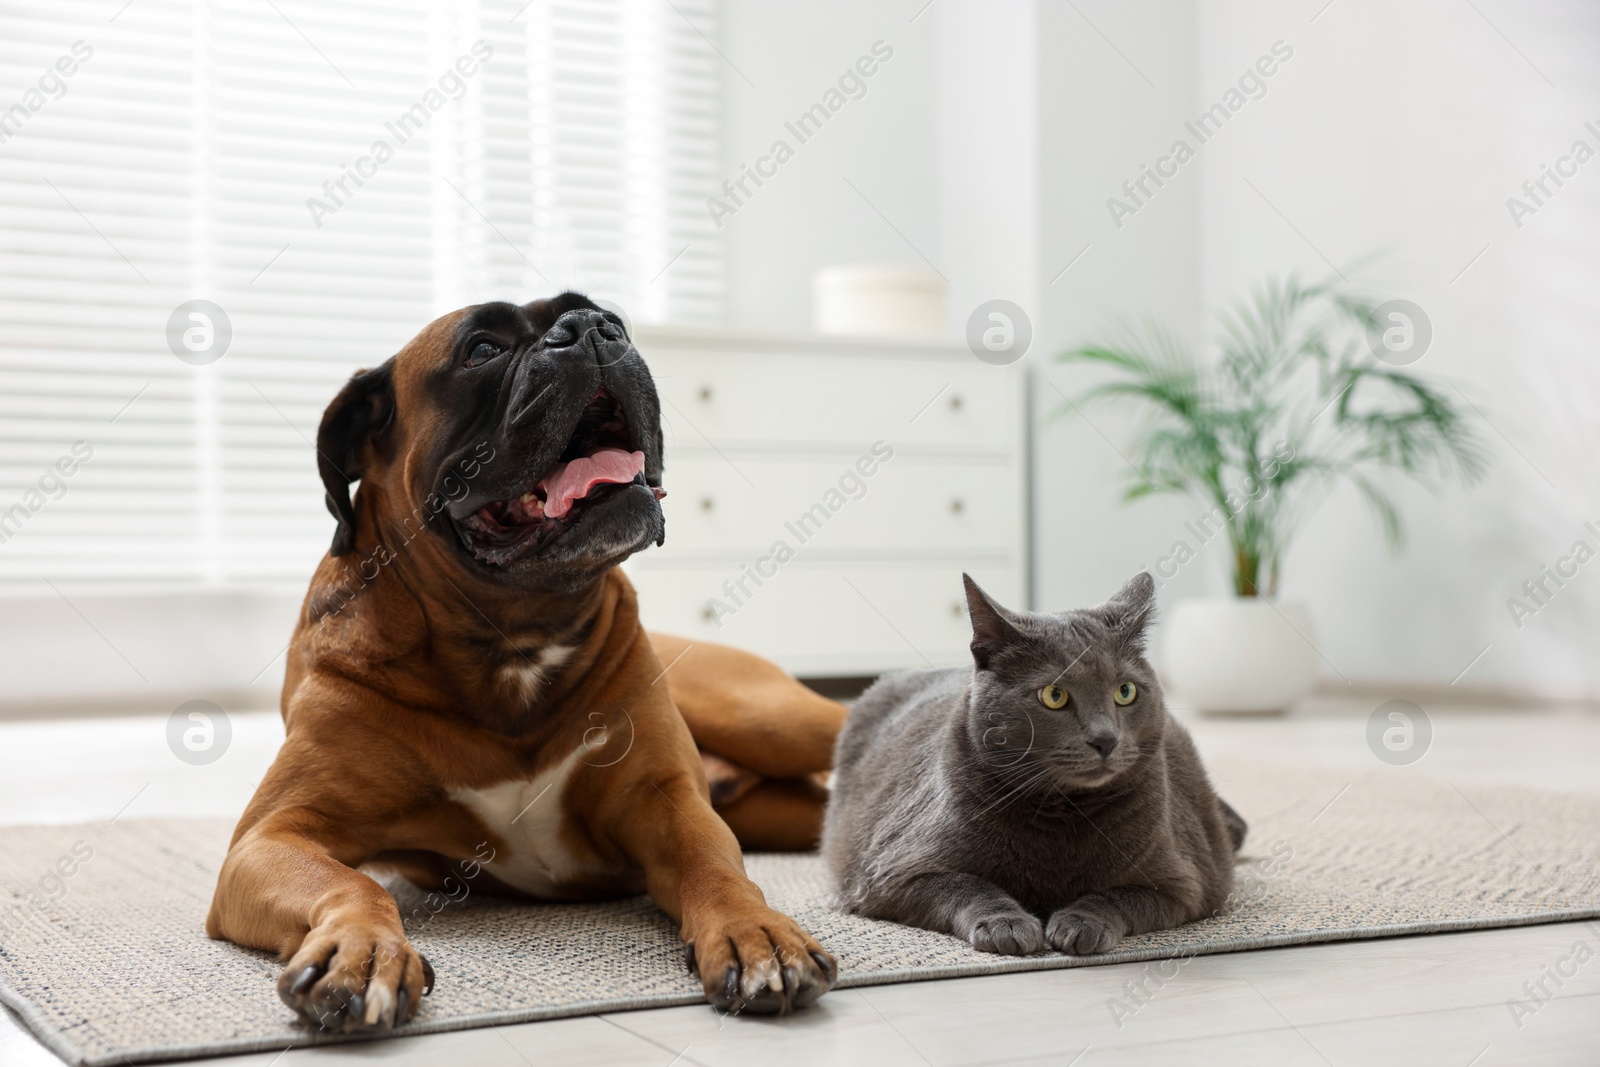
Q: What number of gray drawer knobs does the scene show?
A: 6